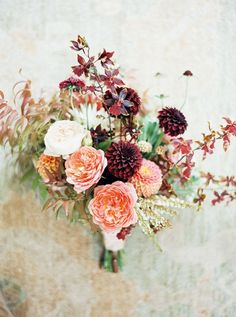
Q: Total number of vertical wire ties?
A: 0